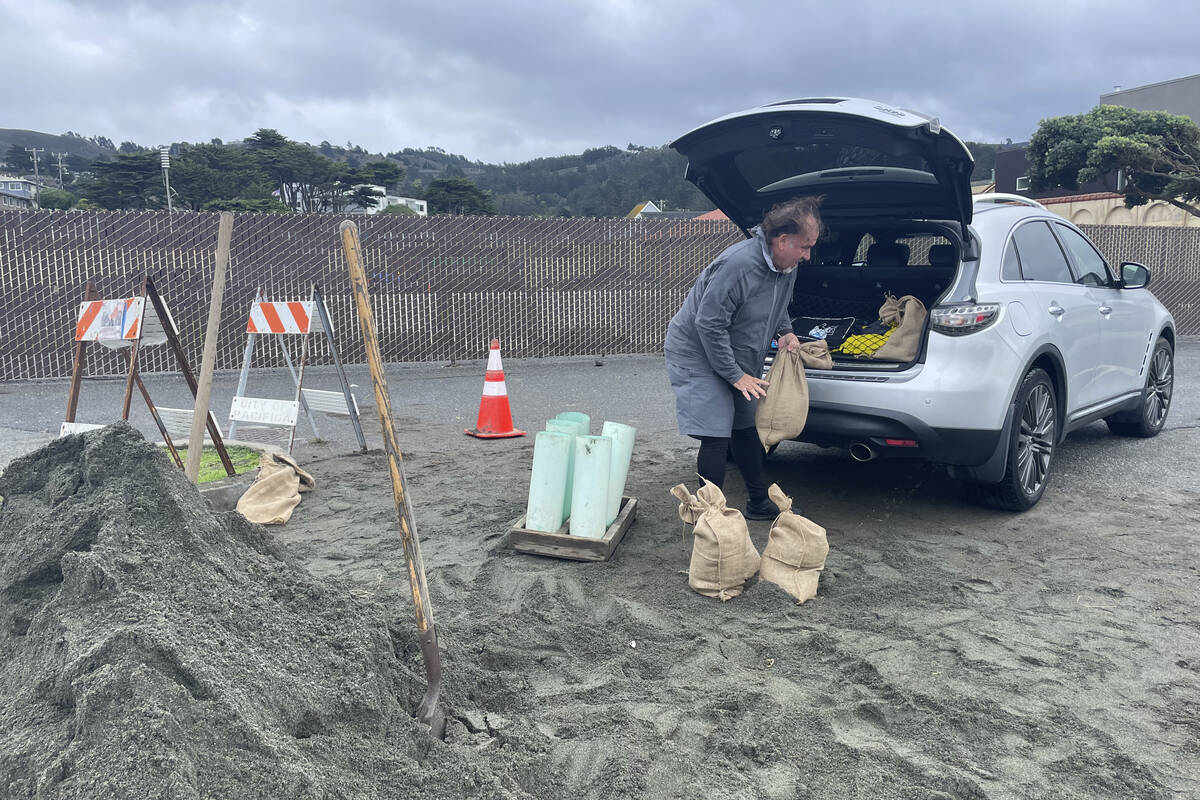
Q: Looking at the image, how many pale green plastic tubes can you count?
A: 5